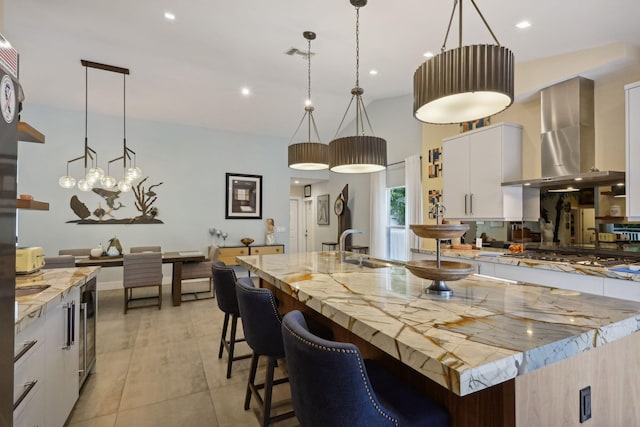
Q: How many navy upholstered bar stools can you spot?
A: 3